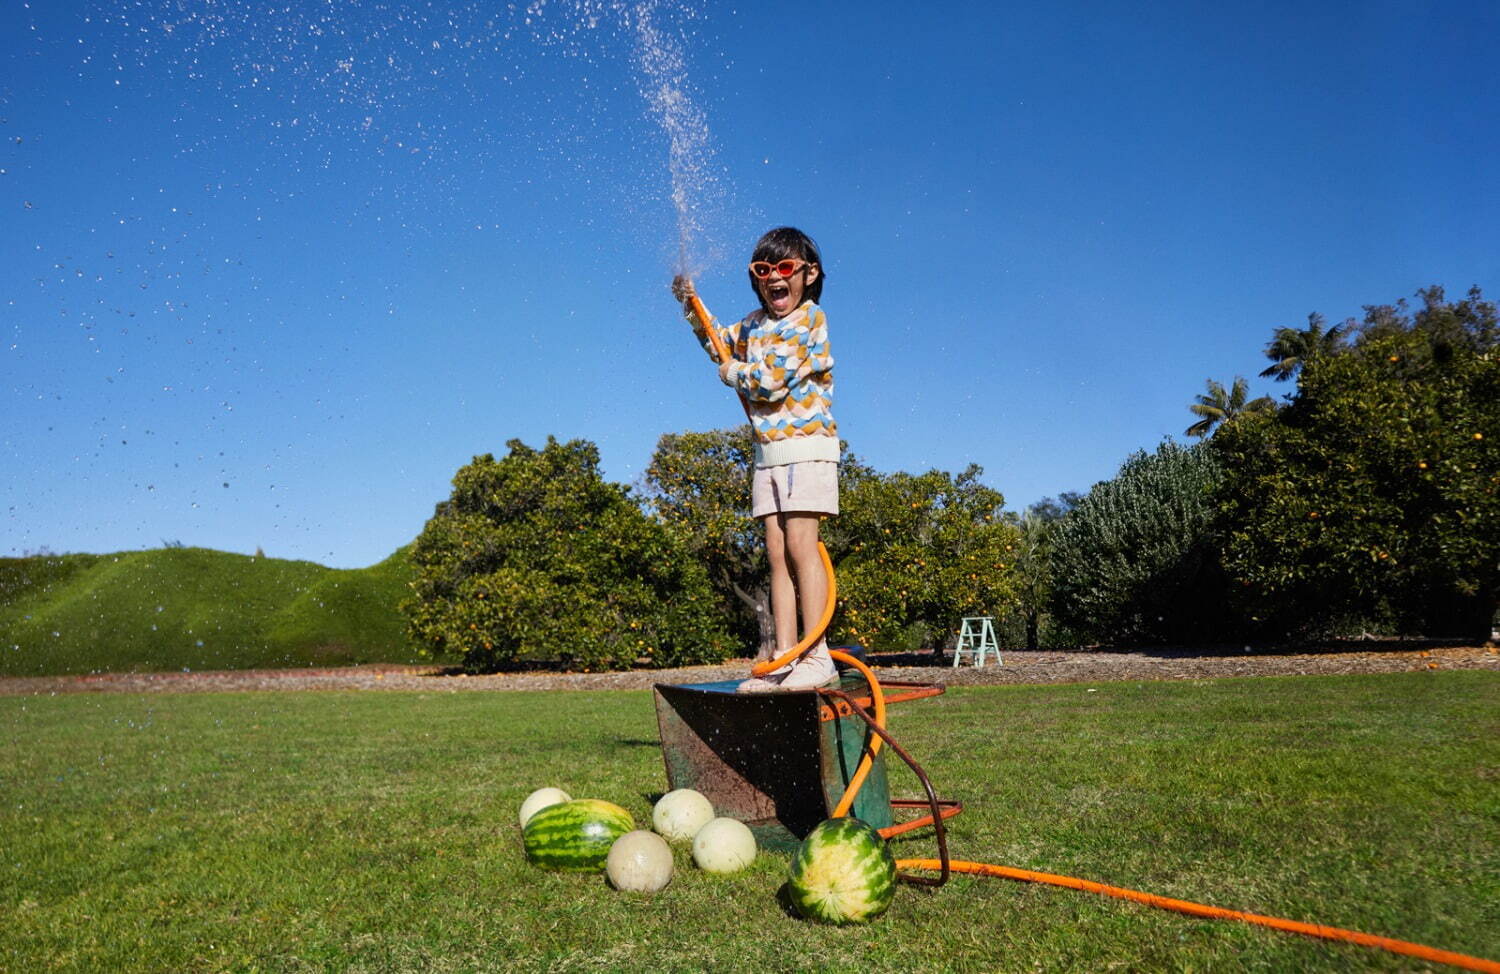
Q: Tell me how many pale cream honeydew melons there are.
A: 4